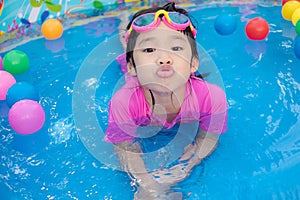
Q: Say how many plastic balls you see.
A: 13